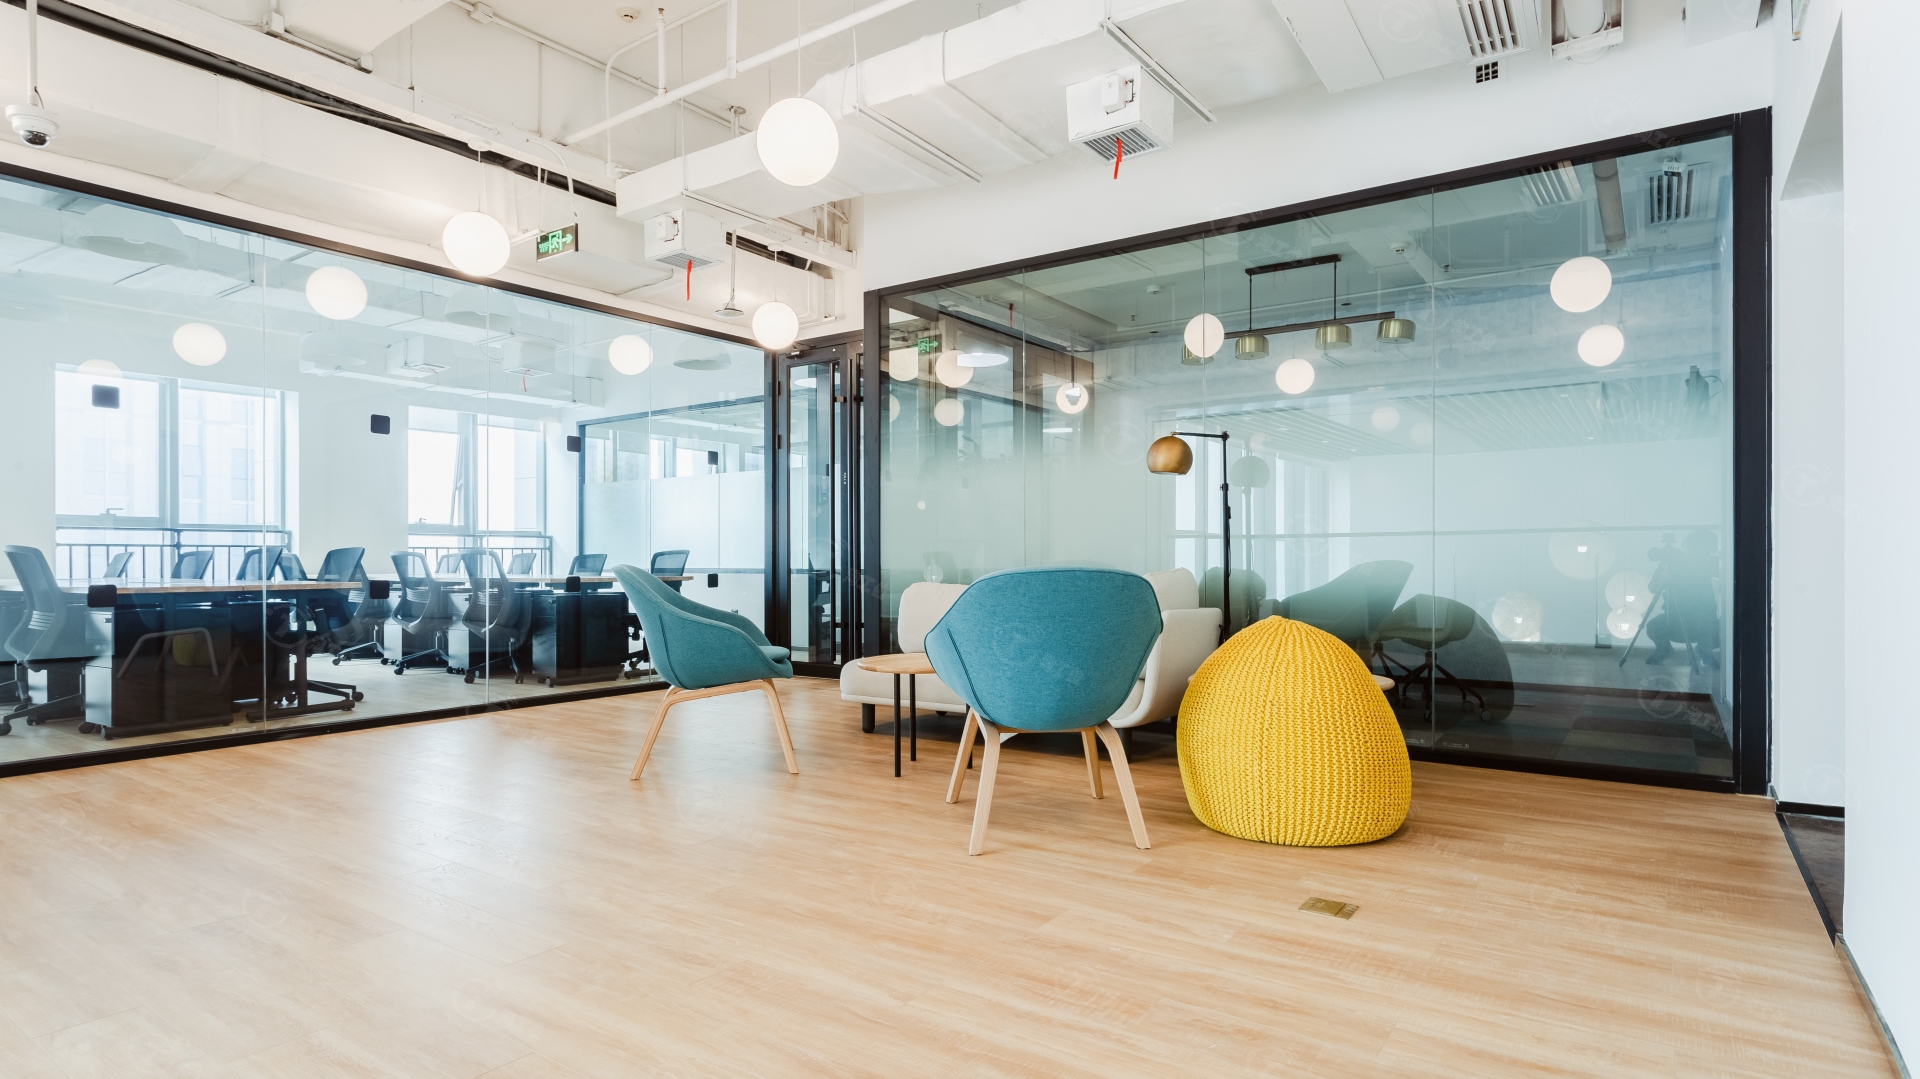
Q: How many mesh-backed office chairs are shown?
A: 13